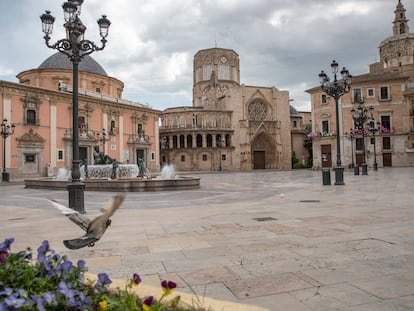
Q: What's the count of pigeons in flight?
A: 1